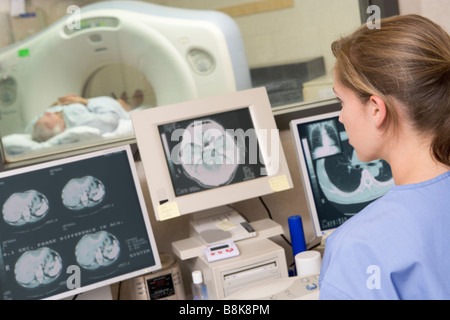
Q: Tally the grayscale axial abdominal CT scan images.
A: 4